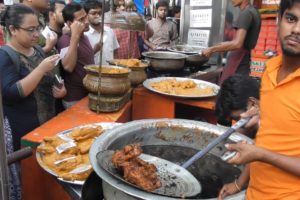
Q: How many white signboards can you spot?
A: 3